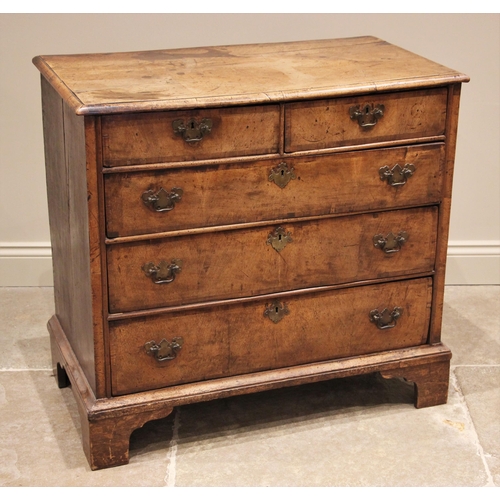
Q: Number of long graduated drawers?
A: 3